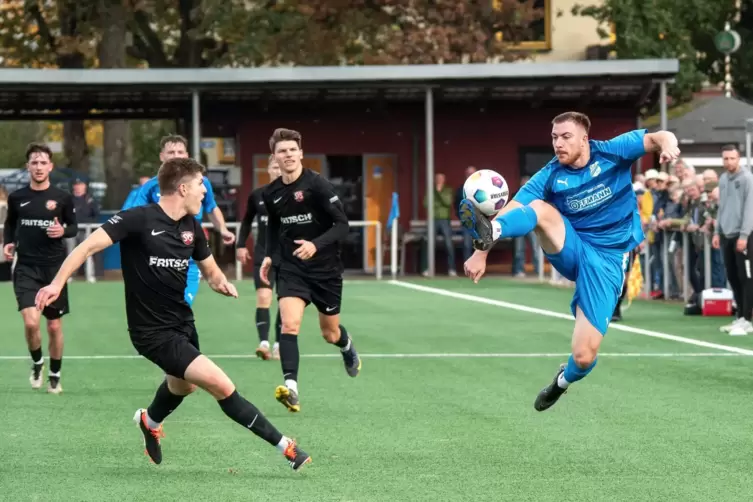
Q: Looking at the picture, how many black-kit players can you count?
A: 4